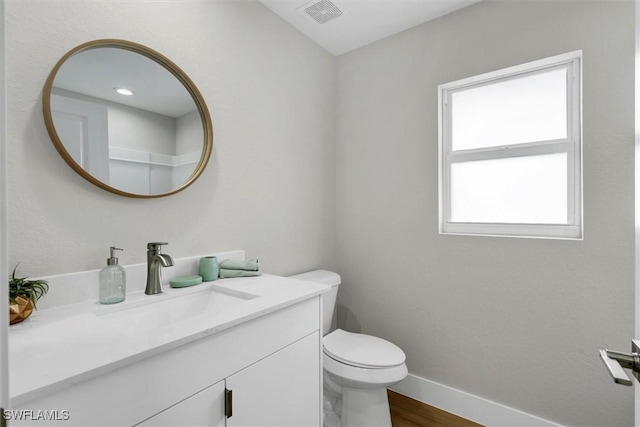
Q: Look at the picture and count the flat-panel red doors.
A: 0